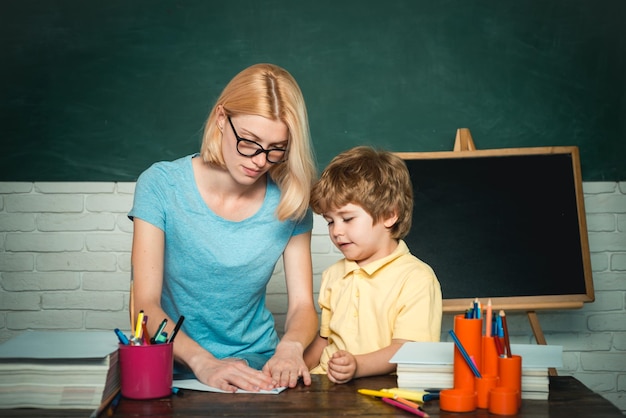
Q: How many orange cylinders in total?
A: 6